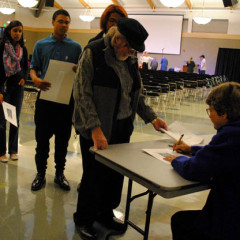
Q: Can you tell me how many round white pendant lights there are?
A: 5